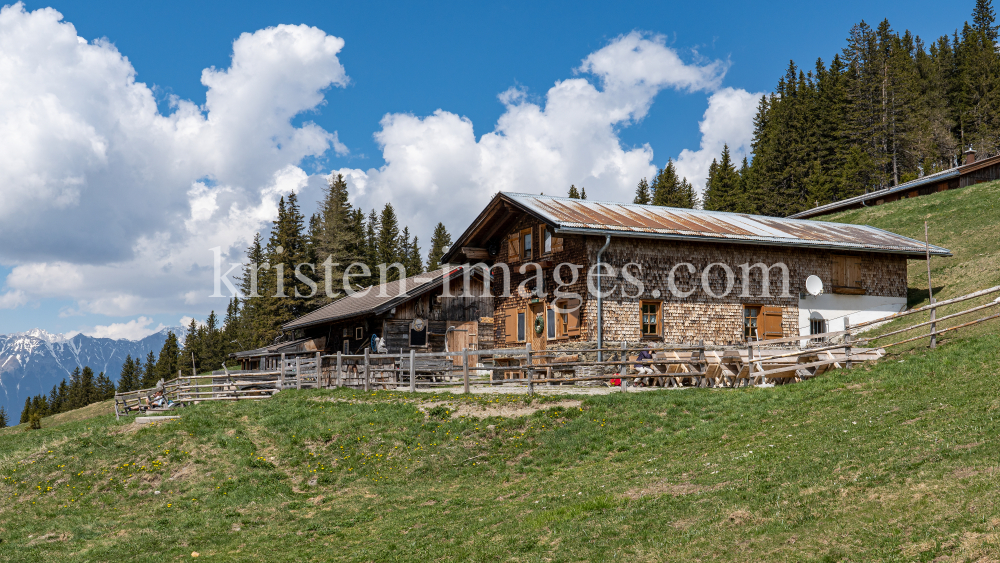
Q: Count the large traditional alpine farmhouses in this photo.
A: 1